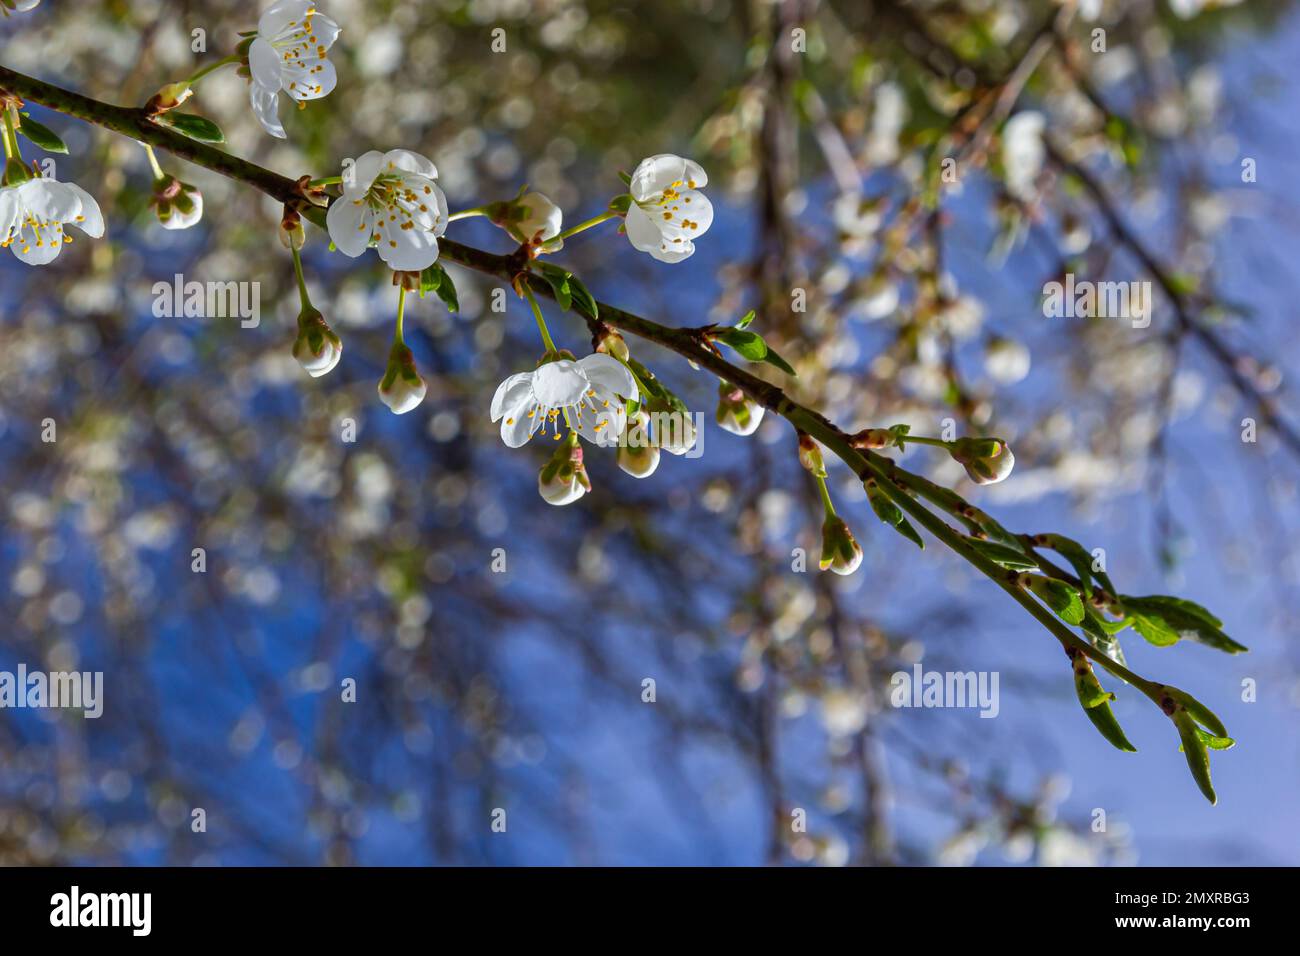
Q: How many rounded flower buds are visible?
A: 10